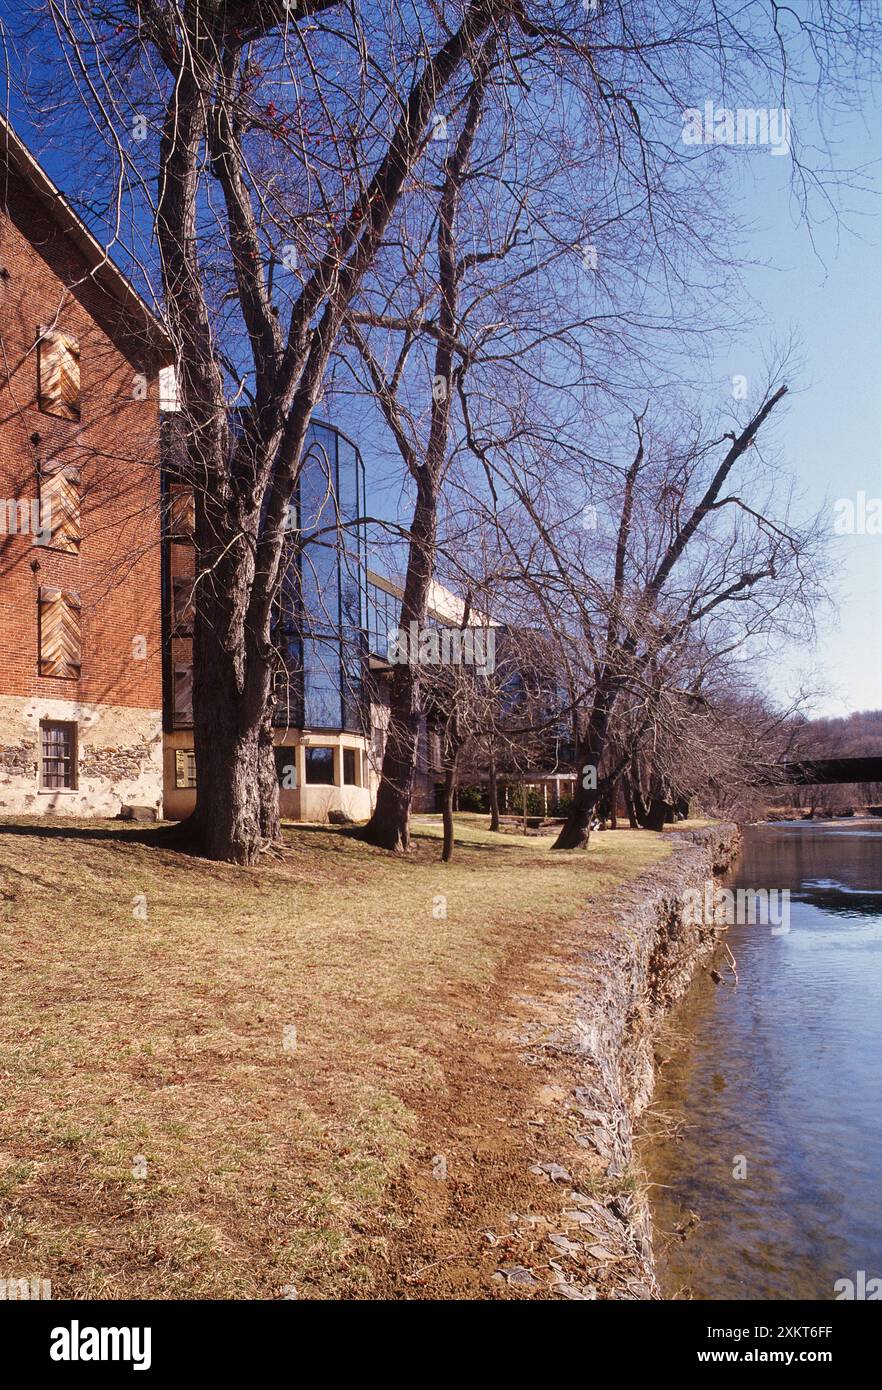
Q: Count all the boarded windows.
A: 3